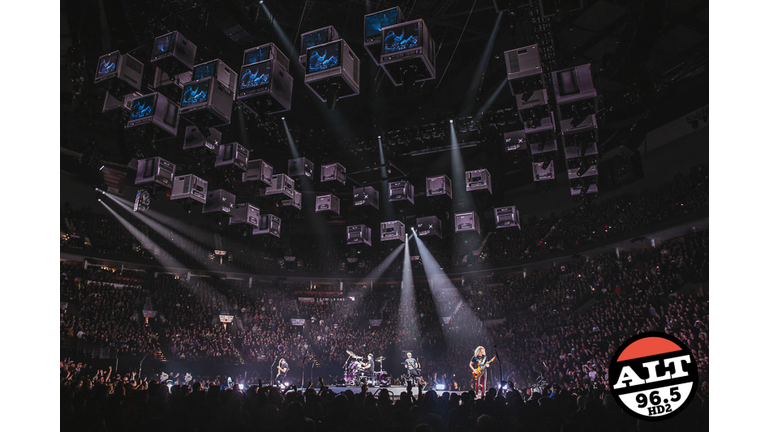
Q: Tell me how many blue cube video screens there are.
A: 11